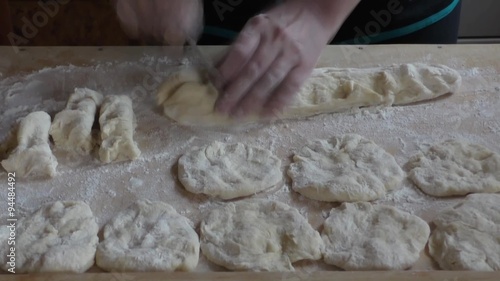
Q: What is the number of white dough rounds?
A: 8